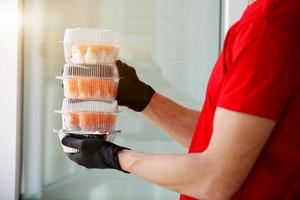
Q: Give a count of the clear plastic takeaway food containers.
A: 4